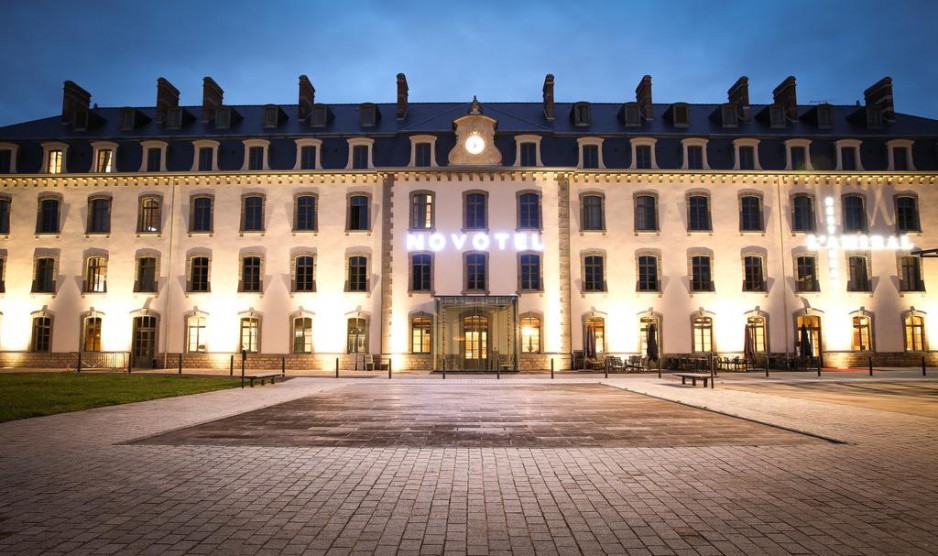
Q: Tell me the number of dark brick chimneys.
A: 10